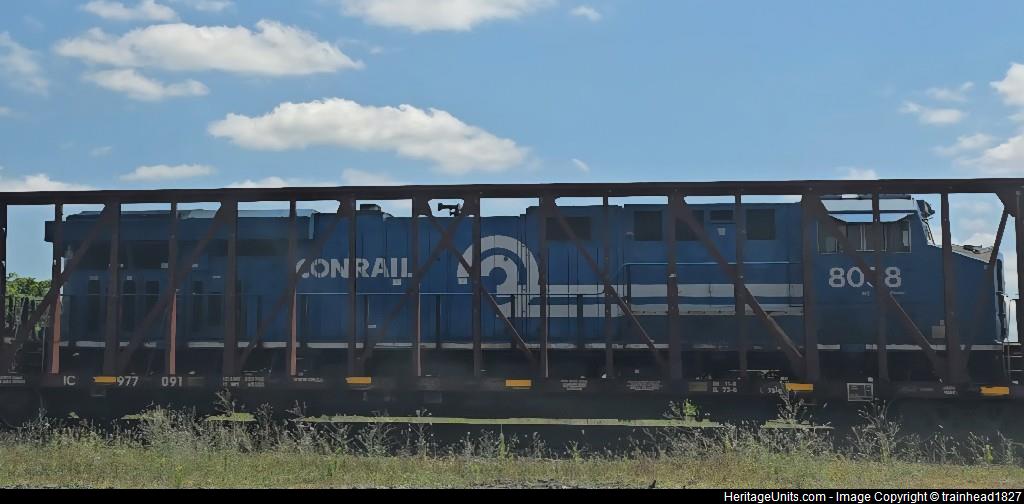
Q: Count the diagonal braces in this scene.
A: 9